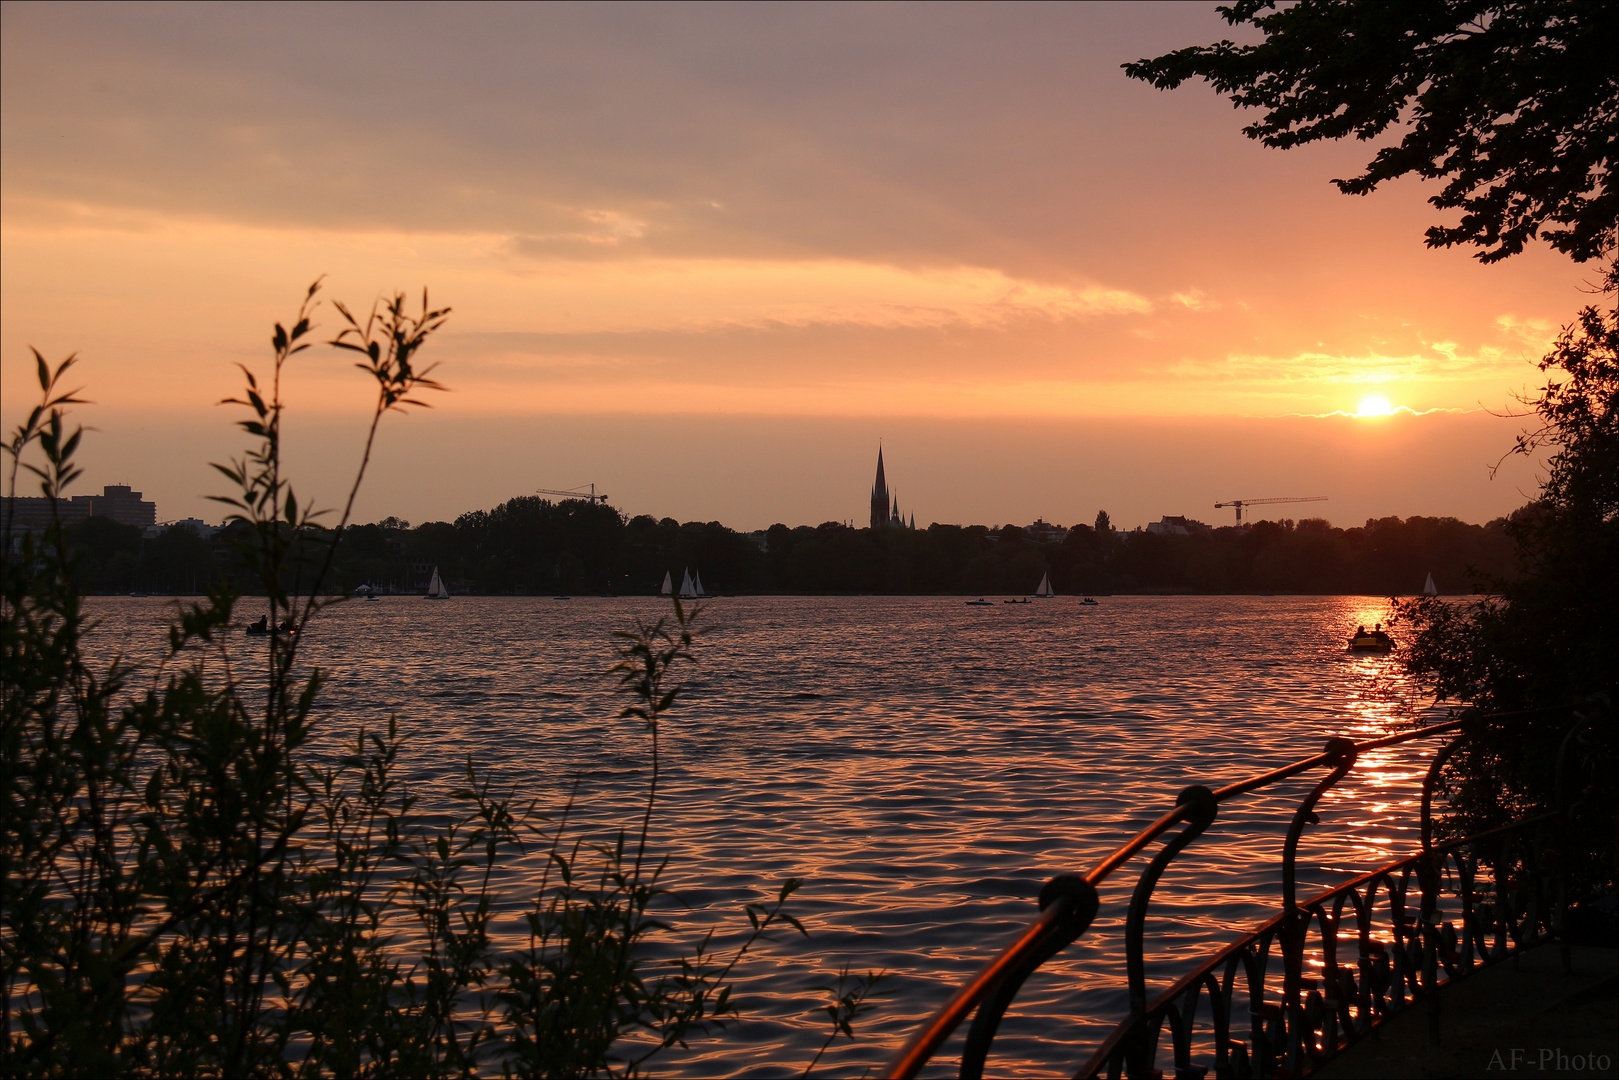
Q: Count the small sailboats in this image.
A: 6